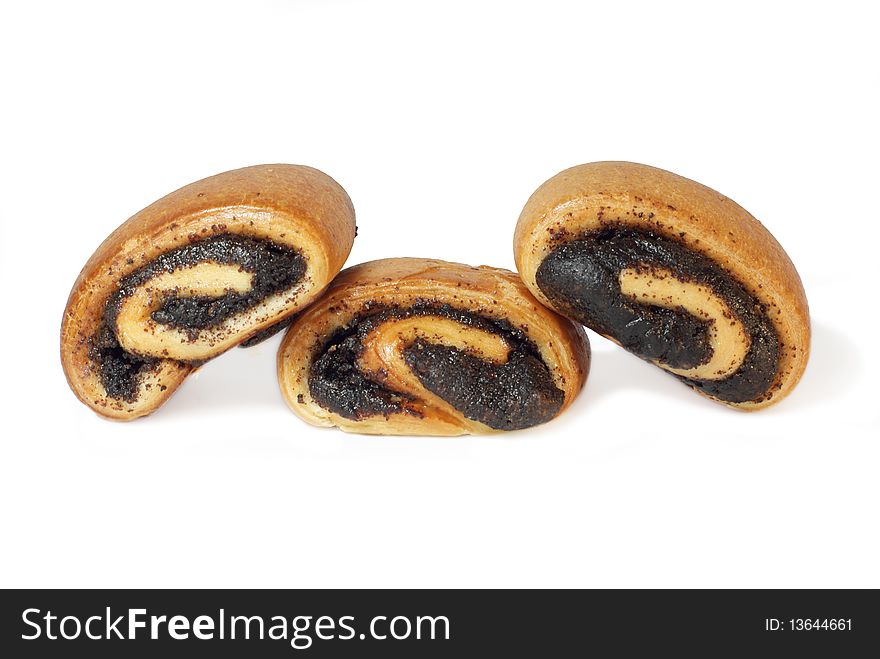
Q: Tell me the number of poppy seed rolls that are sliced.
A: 3